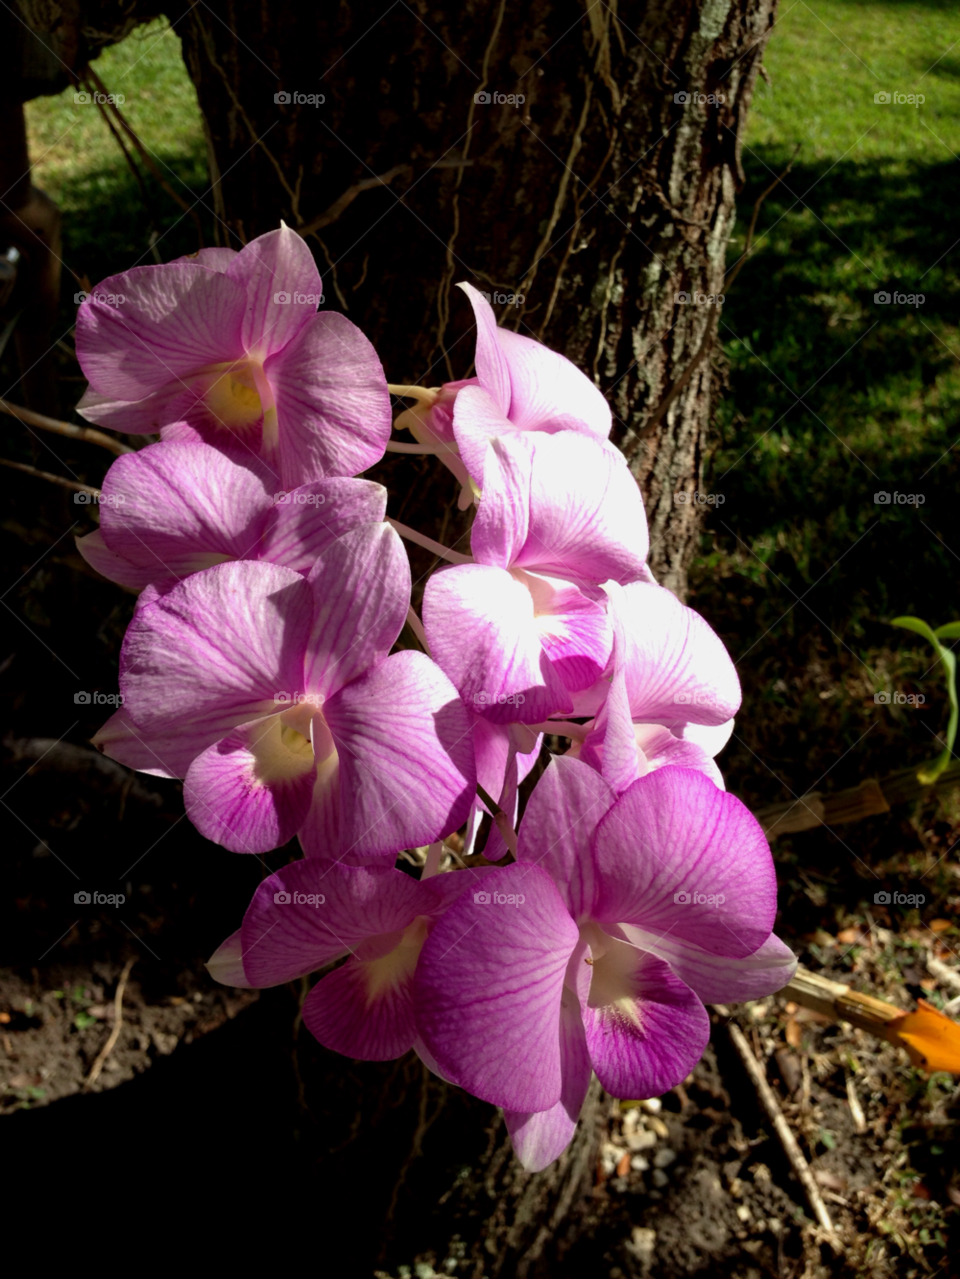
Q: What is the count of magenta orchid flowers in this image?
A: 8